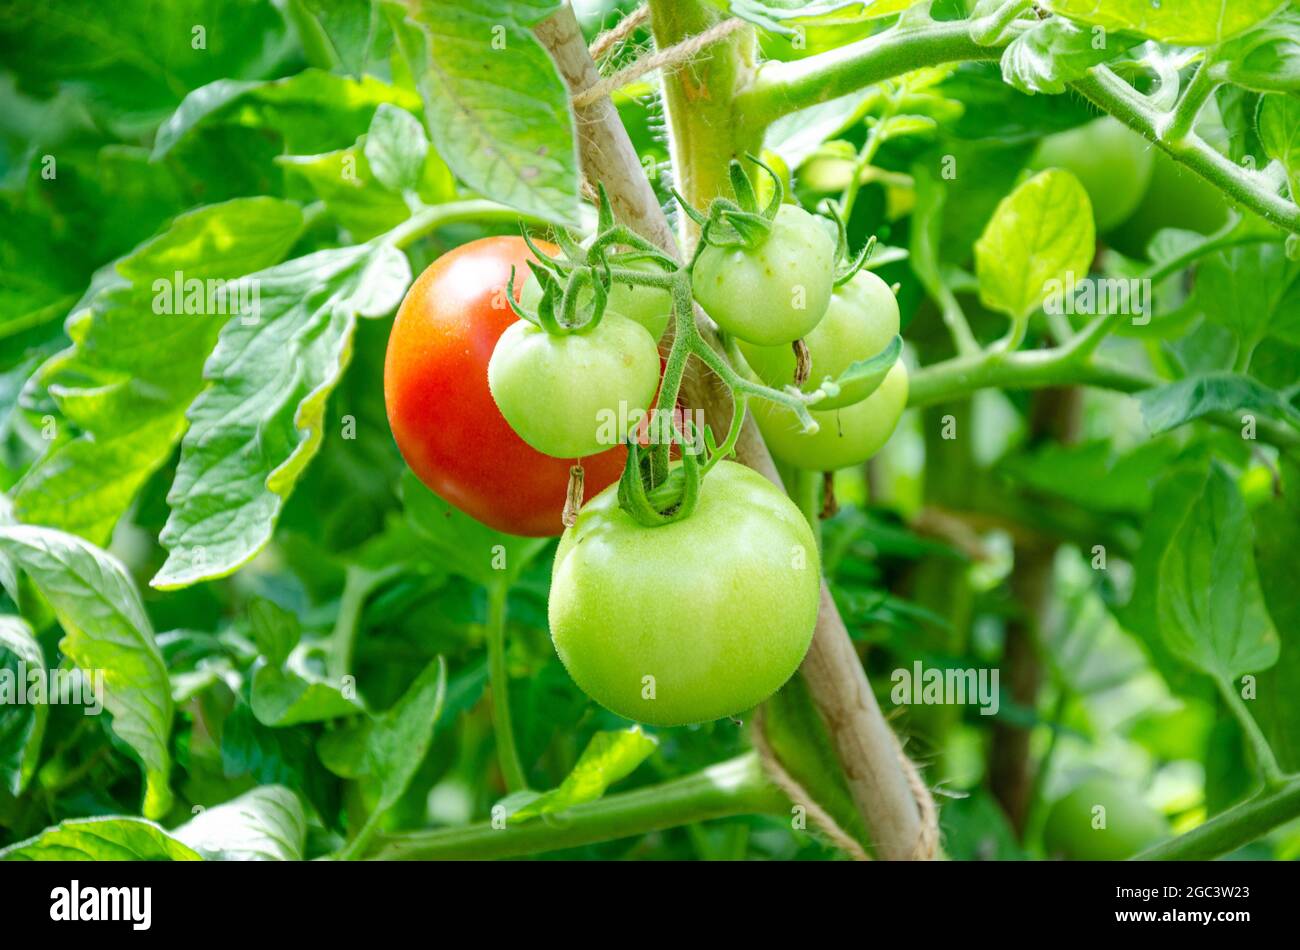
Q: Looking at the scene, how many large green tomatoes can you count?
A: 1